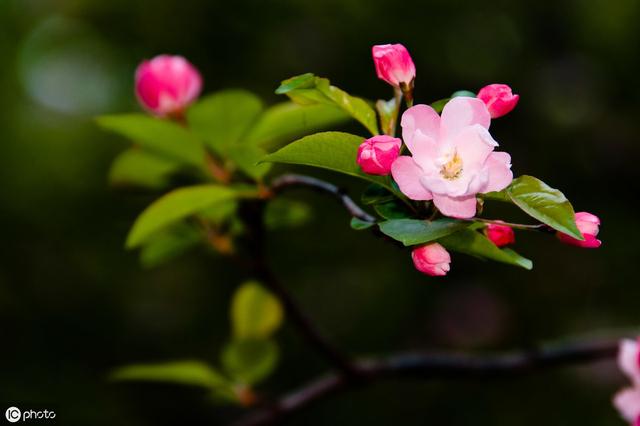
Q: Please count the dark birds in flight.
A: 0